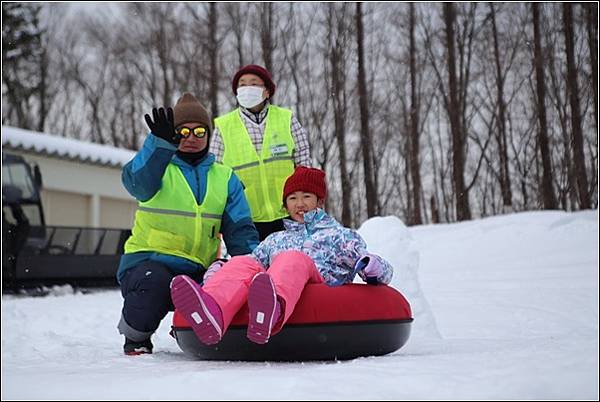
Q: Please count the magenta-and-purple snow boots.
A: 2